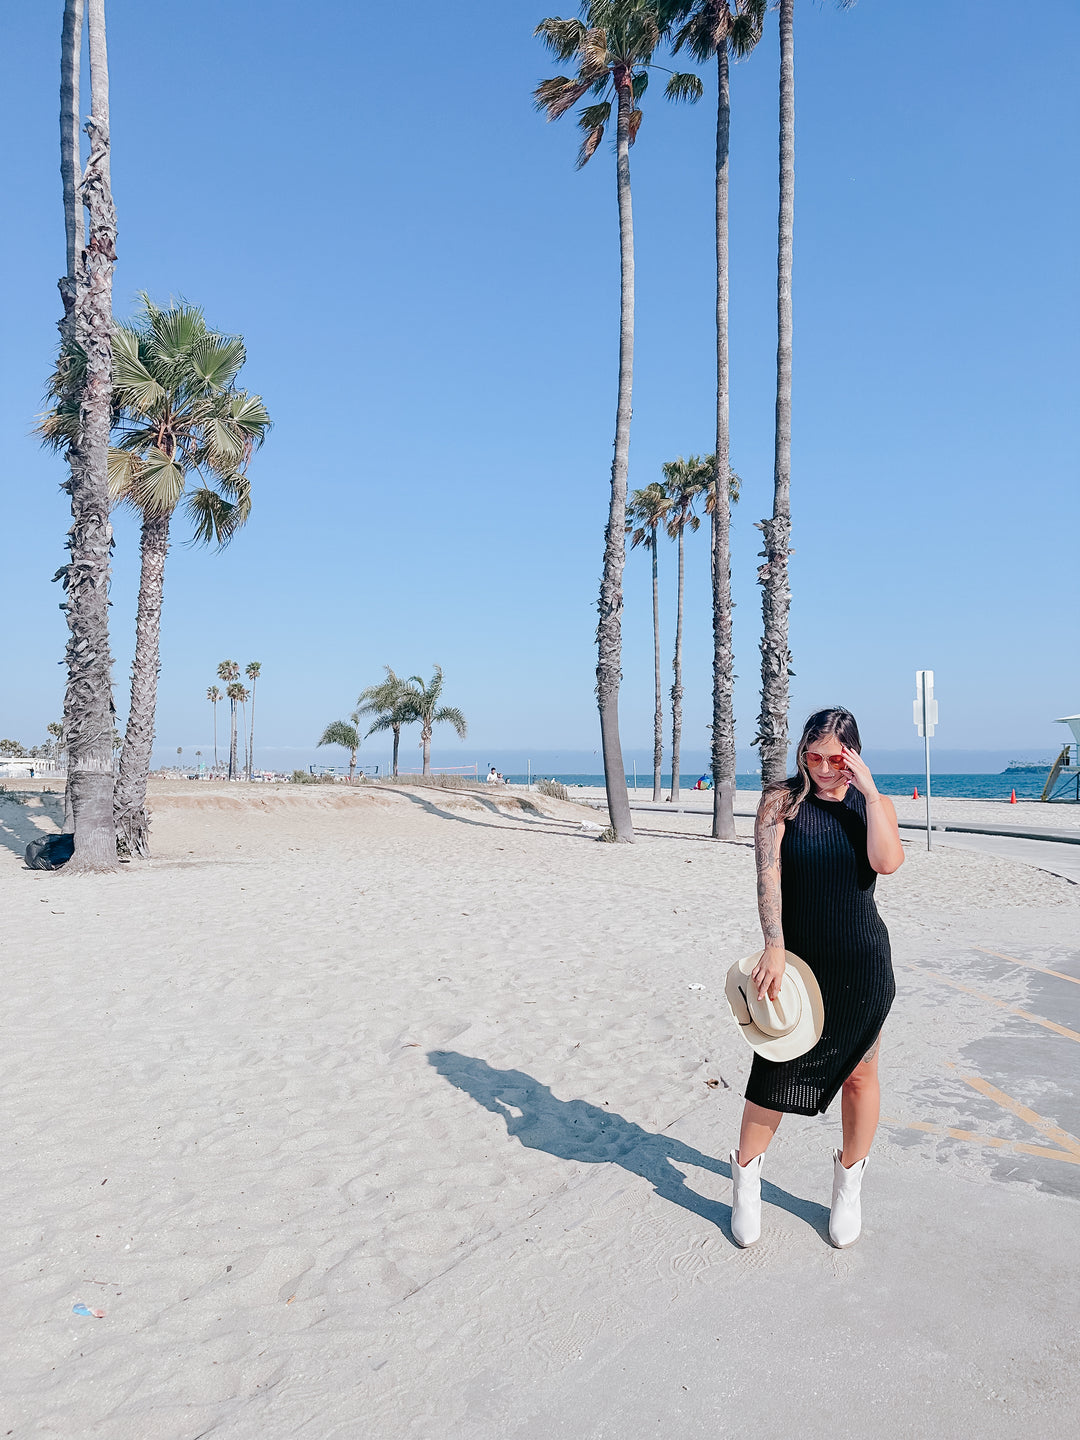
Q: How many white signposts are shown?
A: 1